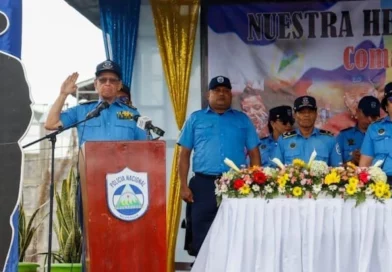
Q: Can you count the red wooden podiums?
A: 1